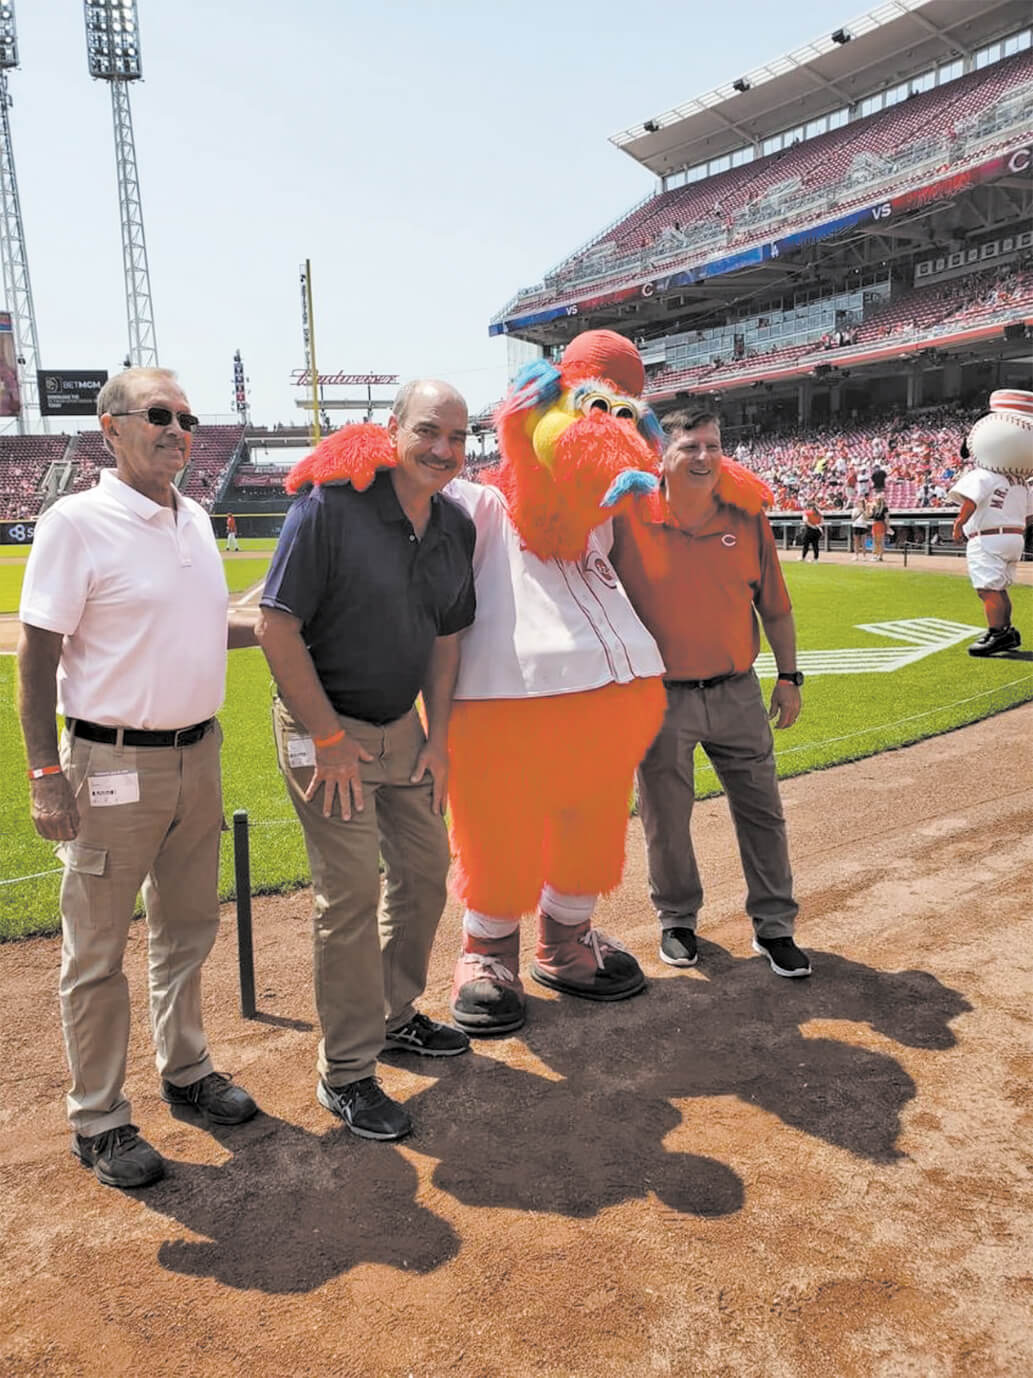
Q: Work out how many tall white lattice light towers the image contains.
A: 2